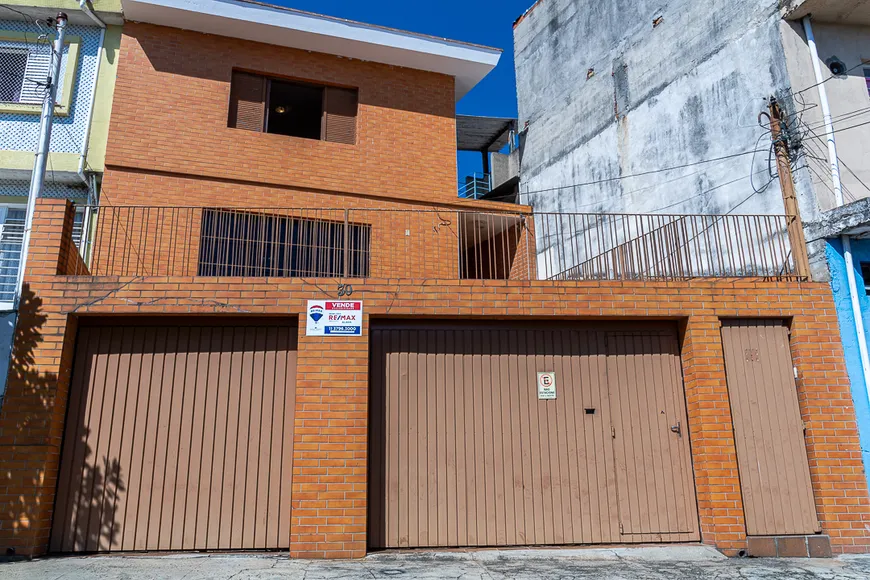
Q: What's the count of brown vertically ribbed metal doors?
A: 3